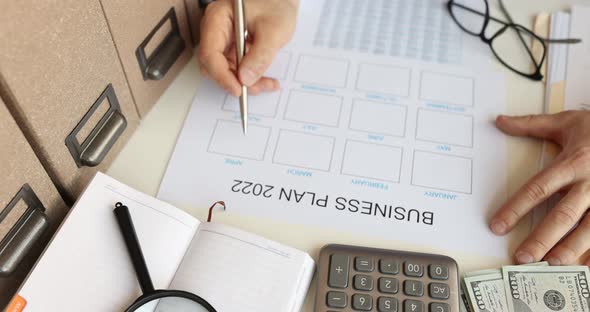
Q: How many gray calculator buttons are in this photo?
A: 14